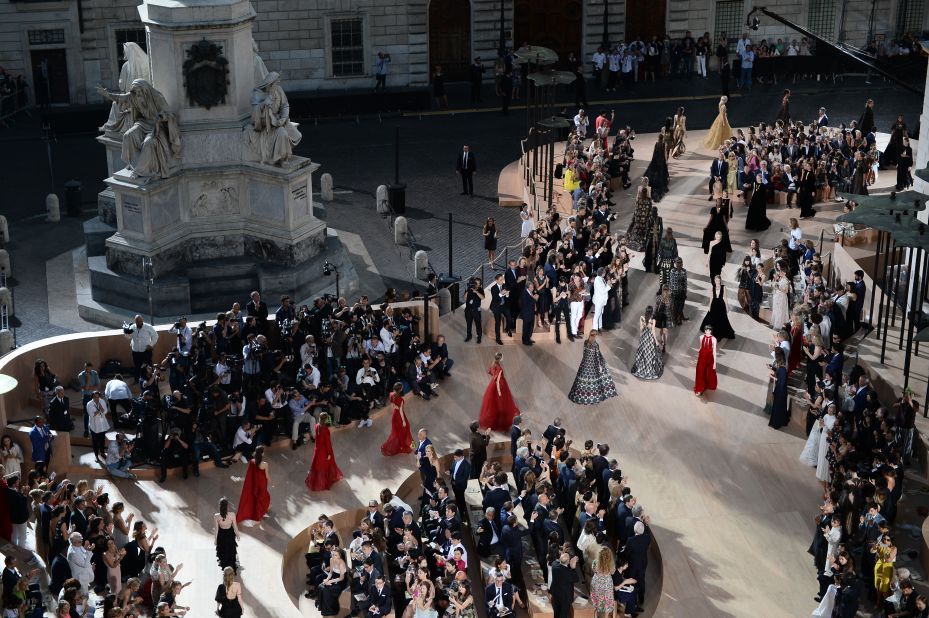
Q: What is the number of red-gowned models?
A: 5